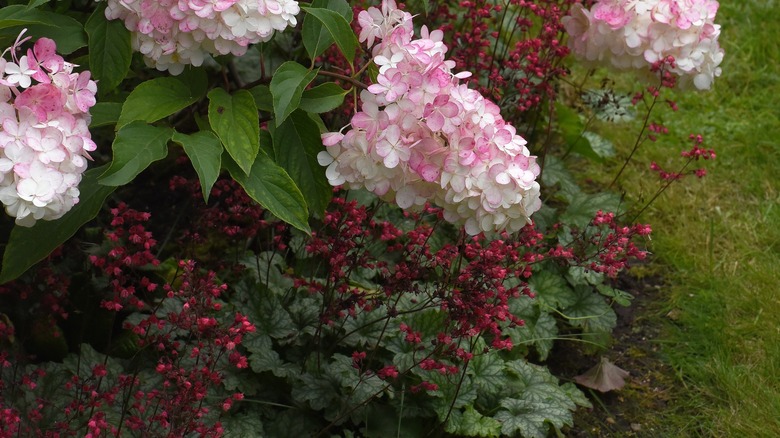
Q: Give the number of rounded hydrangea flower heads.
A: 4